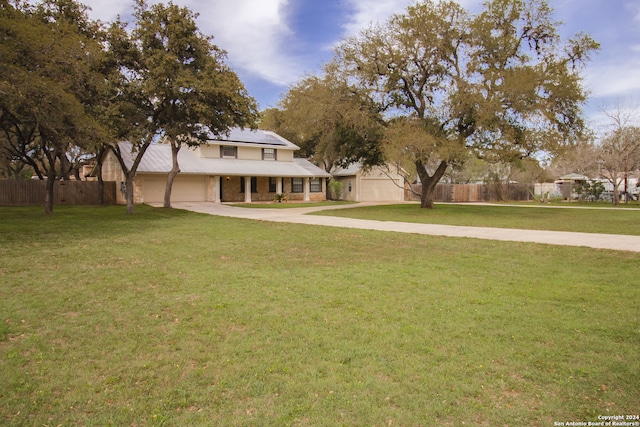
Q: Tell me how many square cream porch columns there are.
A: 4